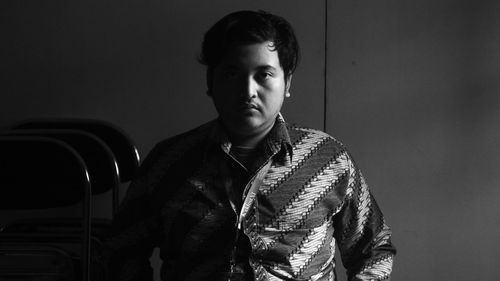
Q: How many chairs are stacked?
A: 3